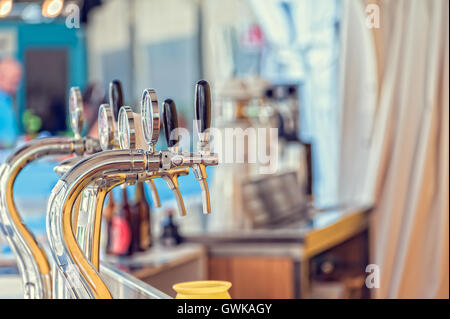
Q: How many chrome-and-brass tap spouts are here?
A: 3